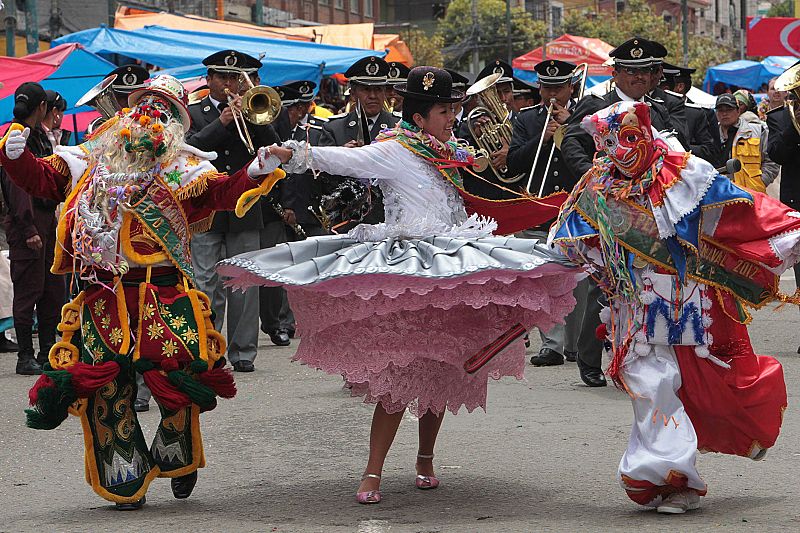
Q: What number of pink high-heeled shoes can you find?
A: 2